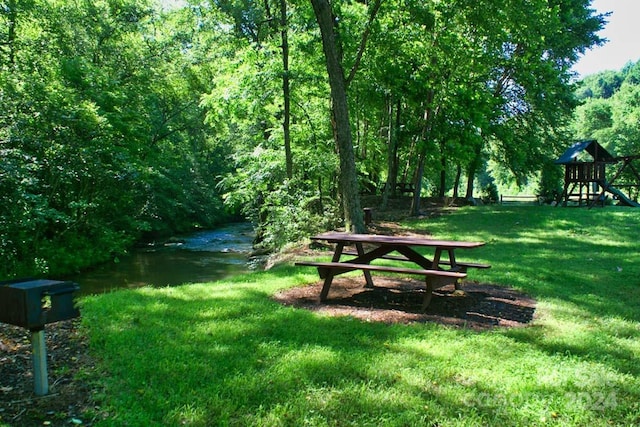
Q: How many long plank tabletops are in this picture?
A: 1